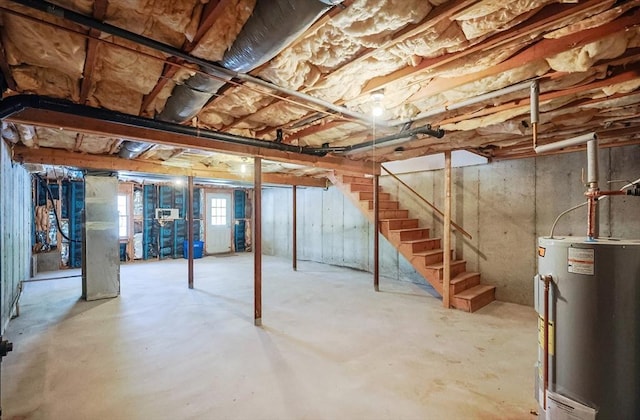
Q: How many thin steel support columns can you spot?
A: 4